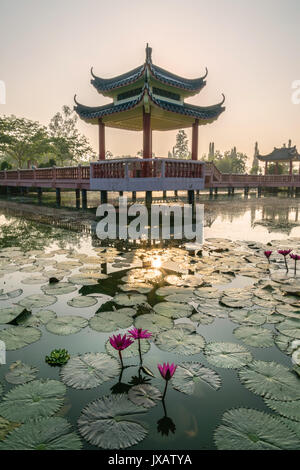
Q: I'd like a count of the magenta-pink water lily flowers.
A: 6